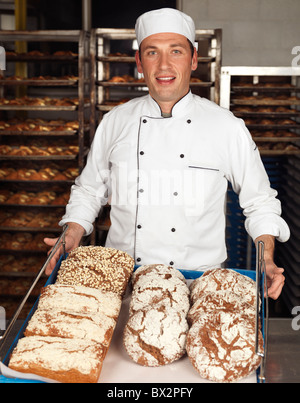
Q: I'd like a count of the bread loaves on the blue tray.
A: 11